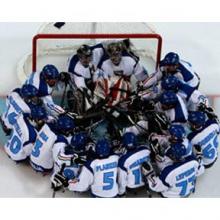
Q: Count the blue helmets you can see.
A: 13